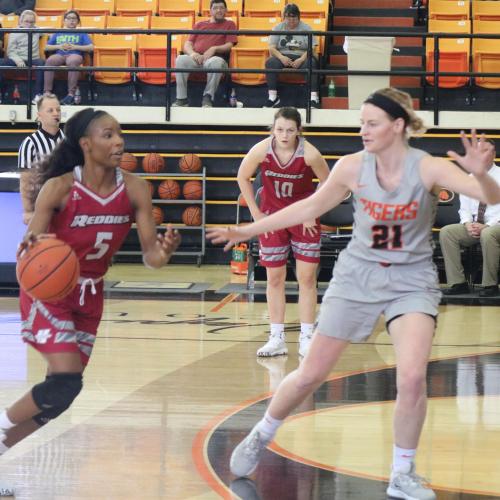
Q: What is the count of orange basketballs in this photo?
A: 9